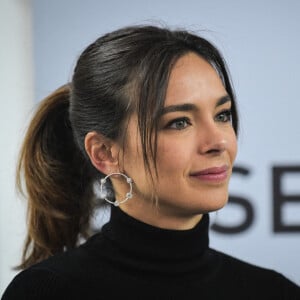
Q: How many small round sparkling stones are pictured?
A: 5